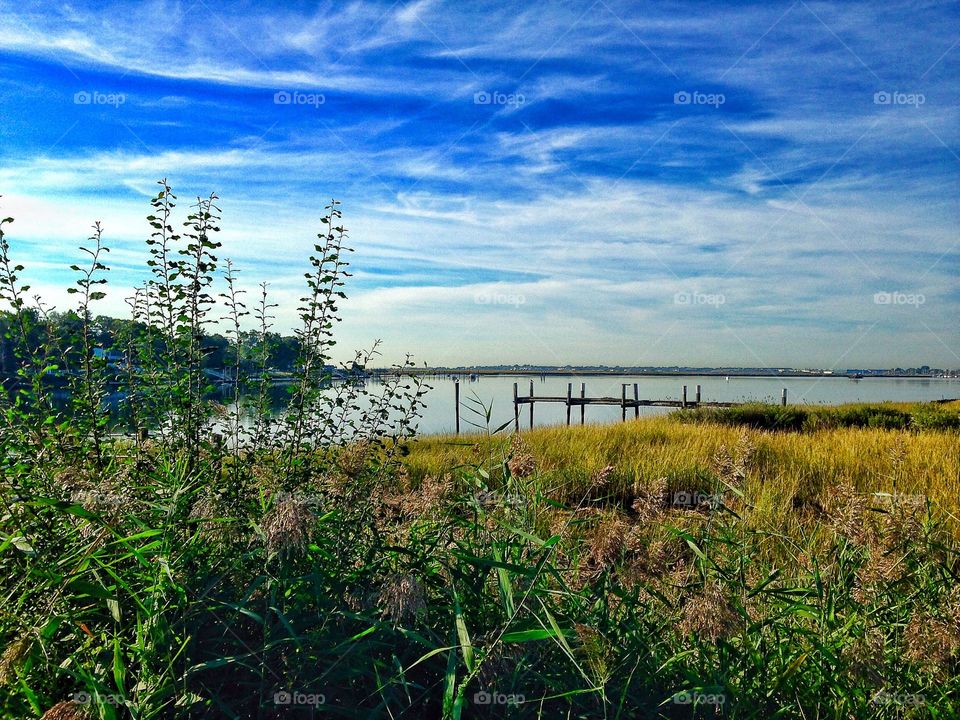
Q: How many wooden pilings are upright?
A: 10